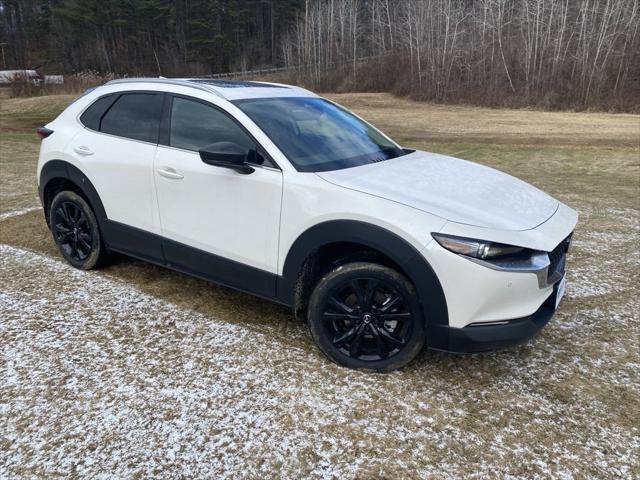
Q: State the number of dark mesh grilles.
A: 1